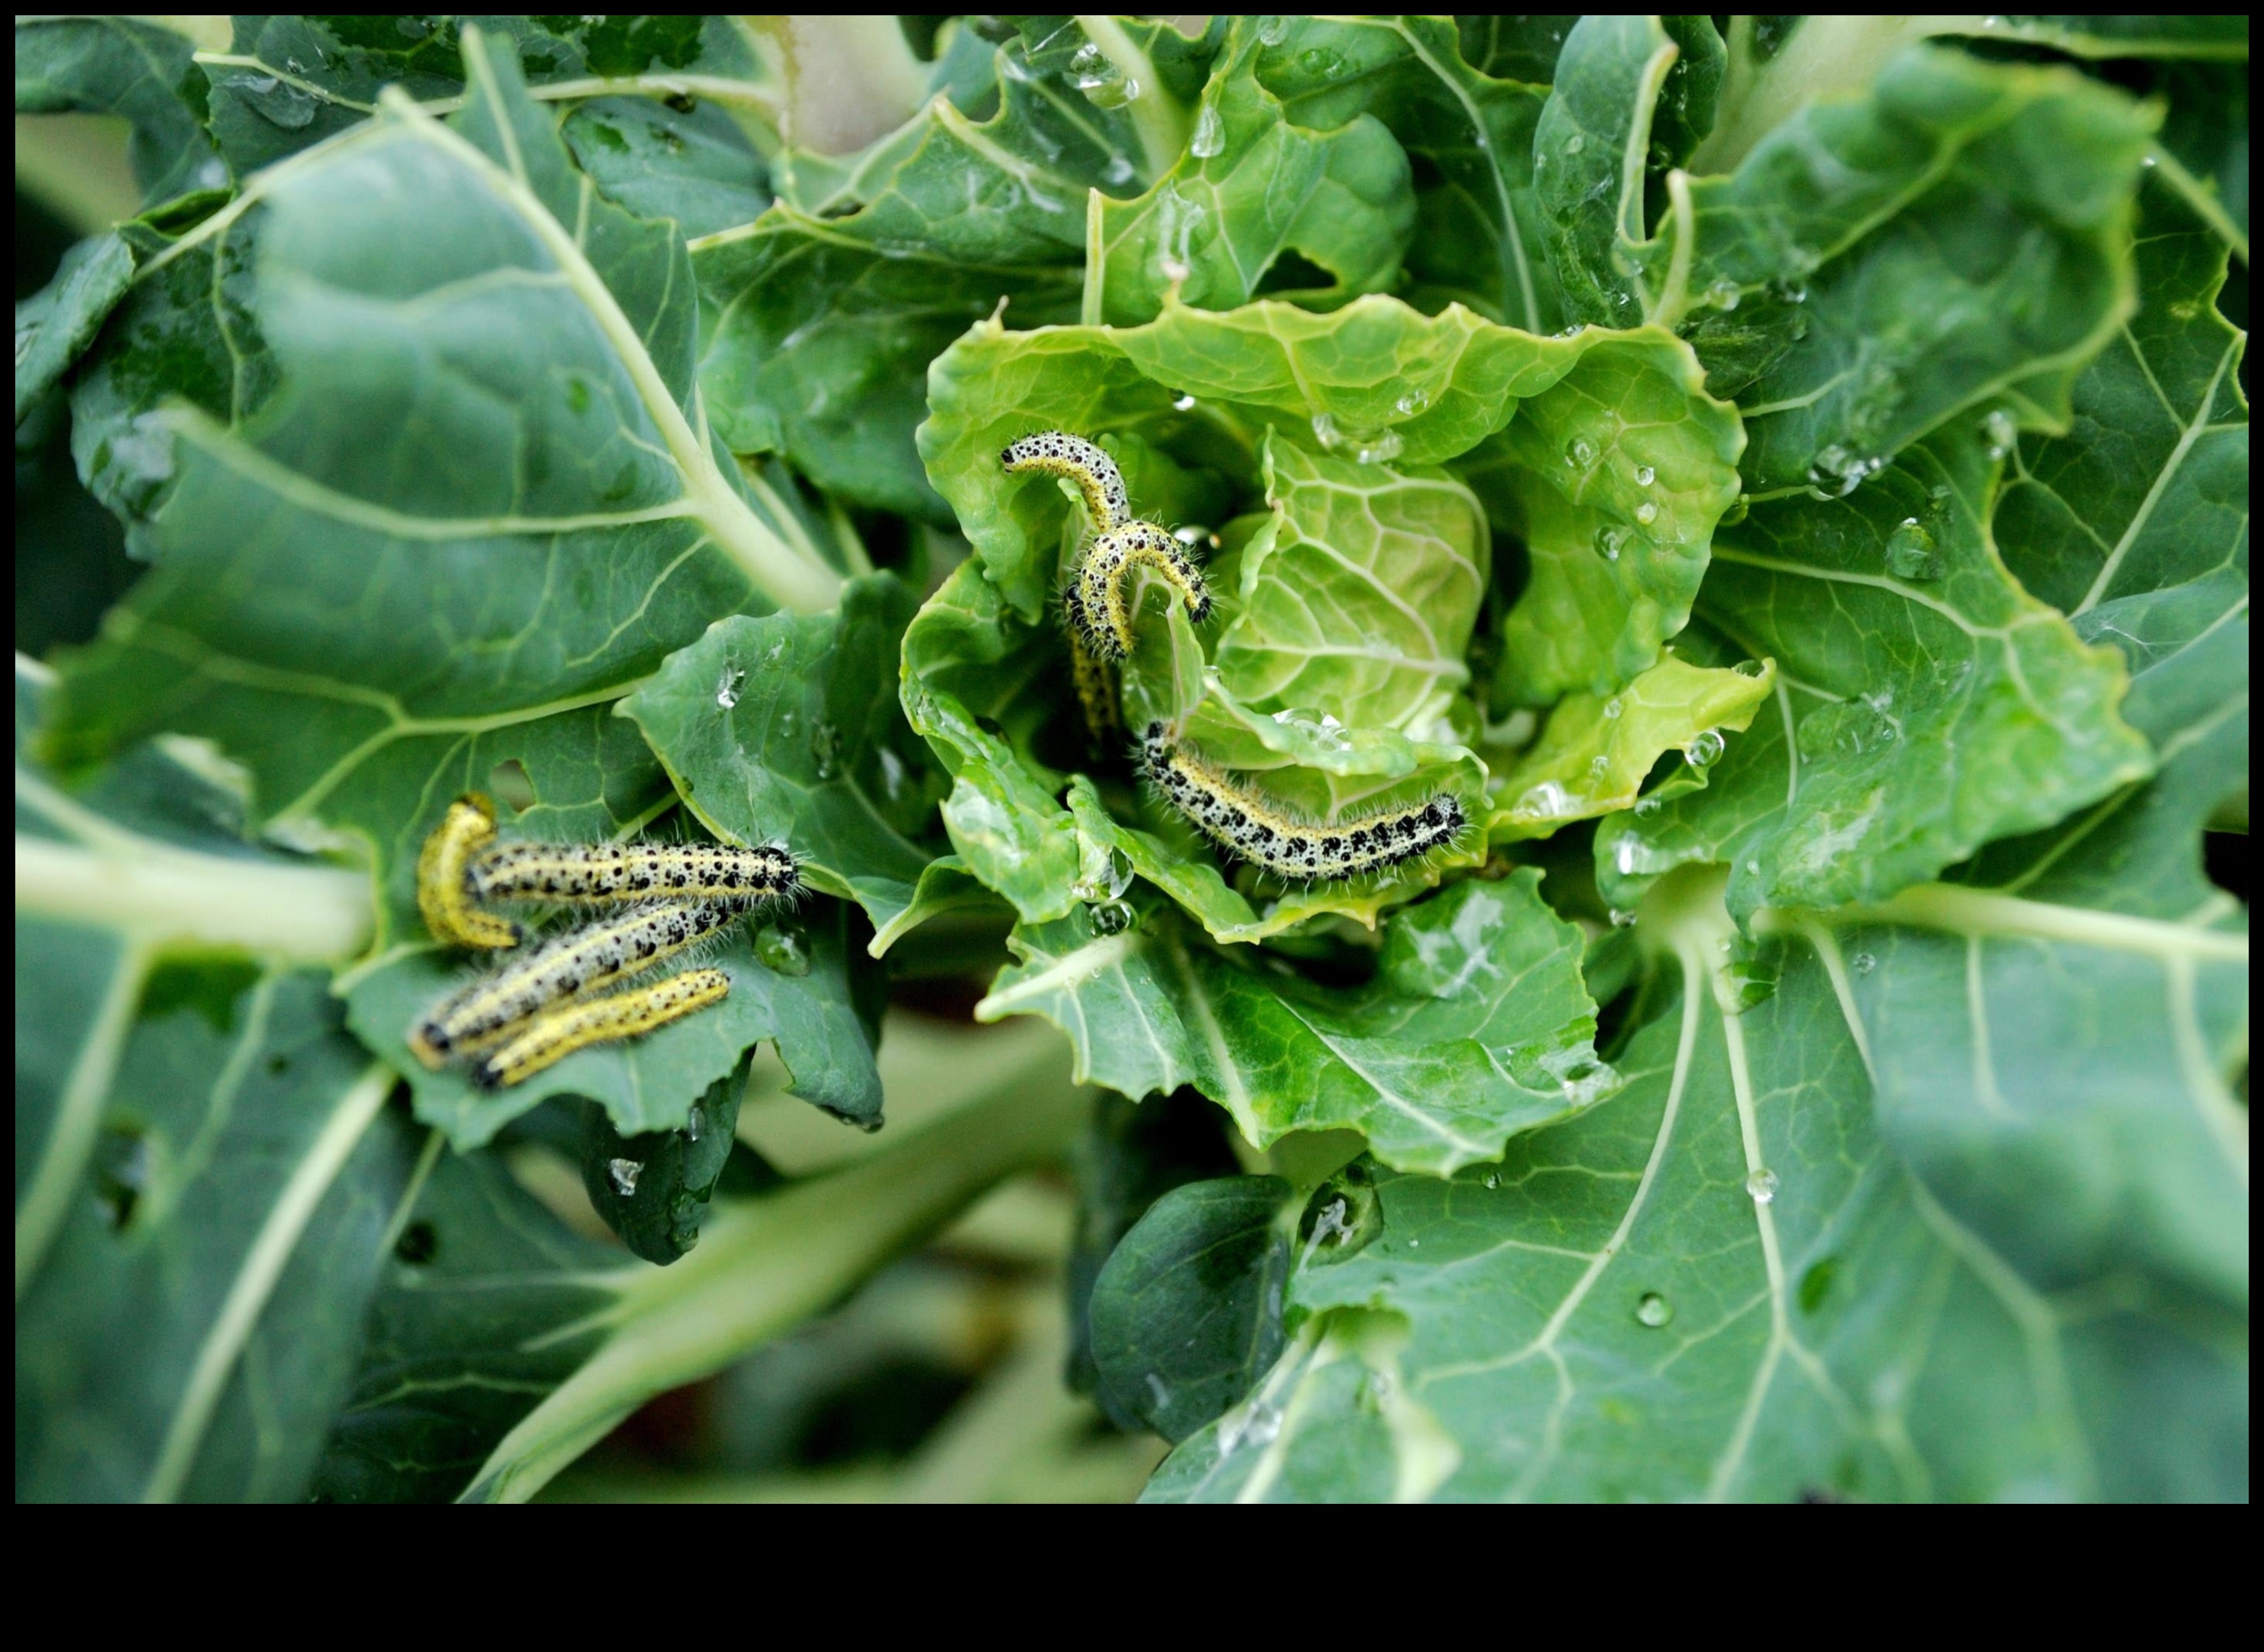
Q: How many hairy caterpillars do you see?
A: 8